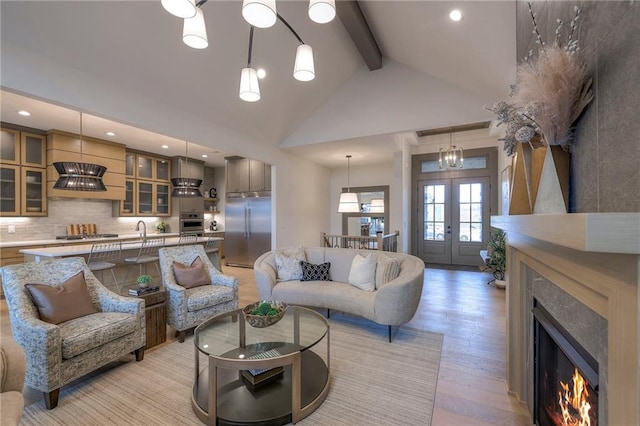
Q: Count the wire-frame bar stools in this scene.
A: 4